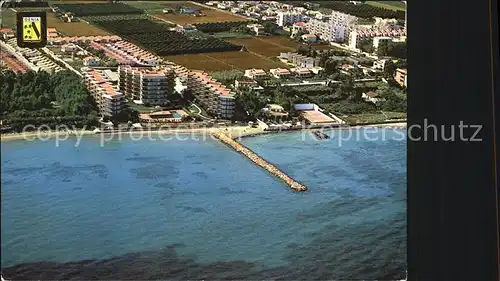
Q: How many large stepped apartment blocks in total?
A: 3